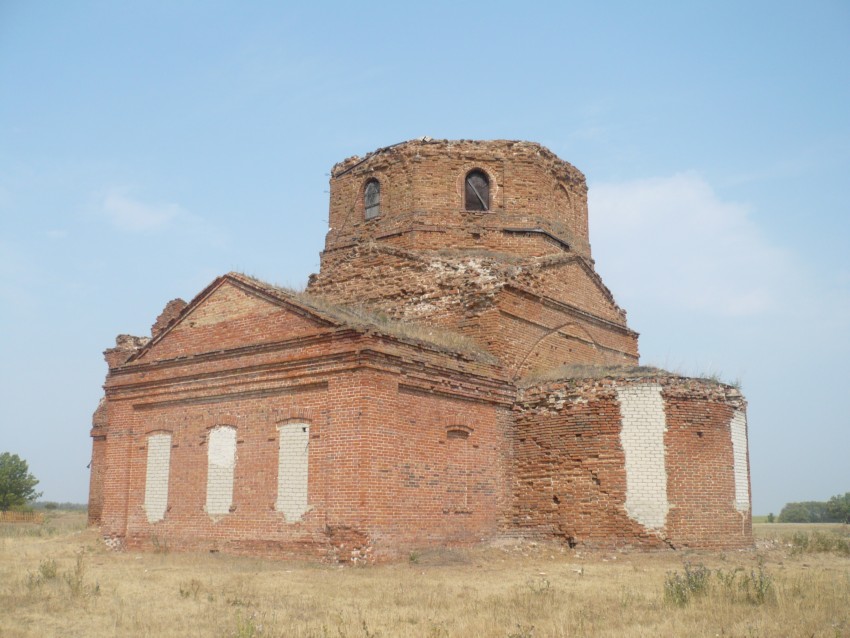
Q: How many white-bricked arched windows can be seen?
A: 3